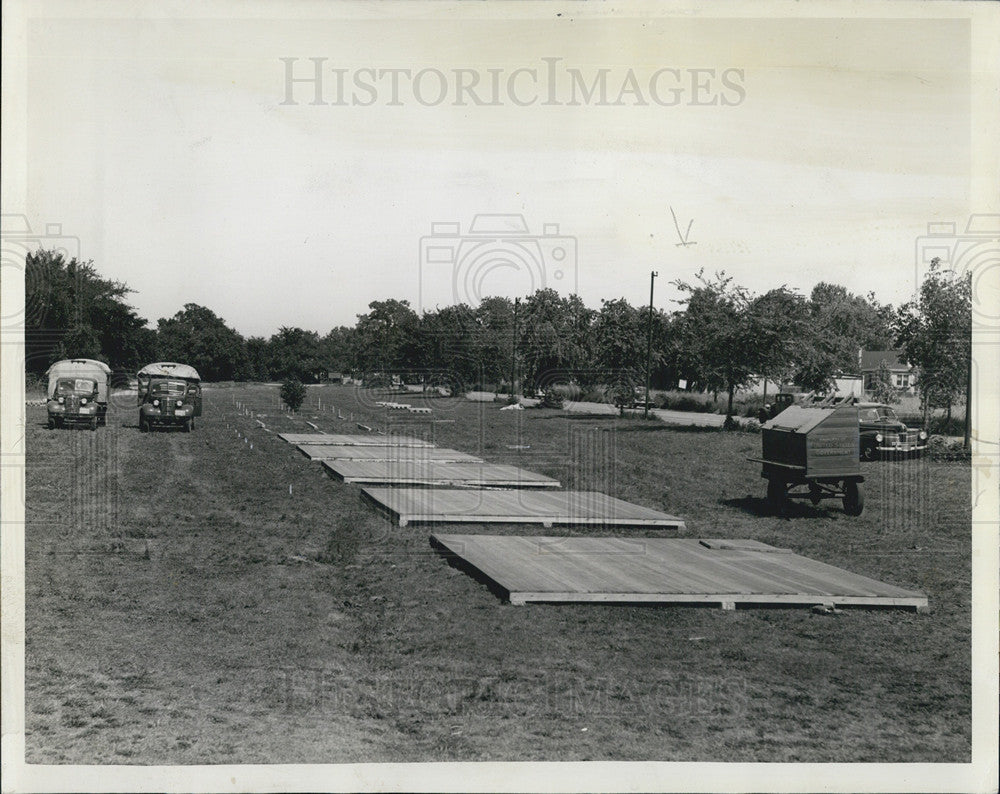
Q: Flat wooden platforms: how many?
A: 5